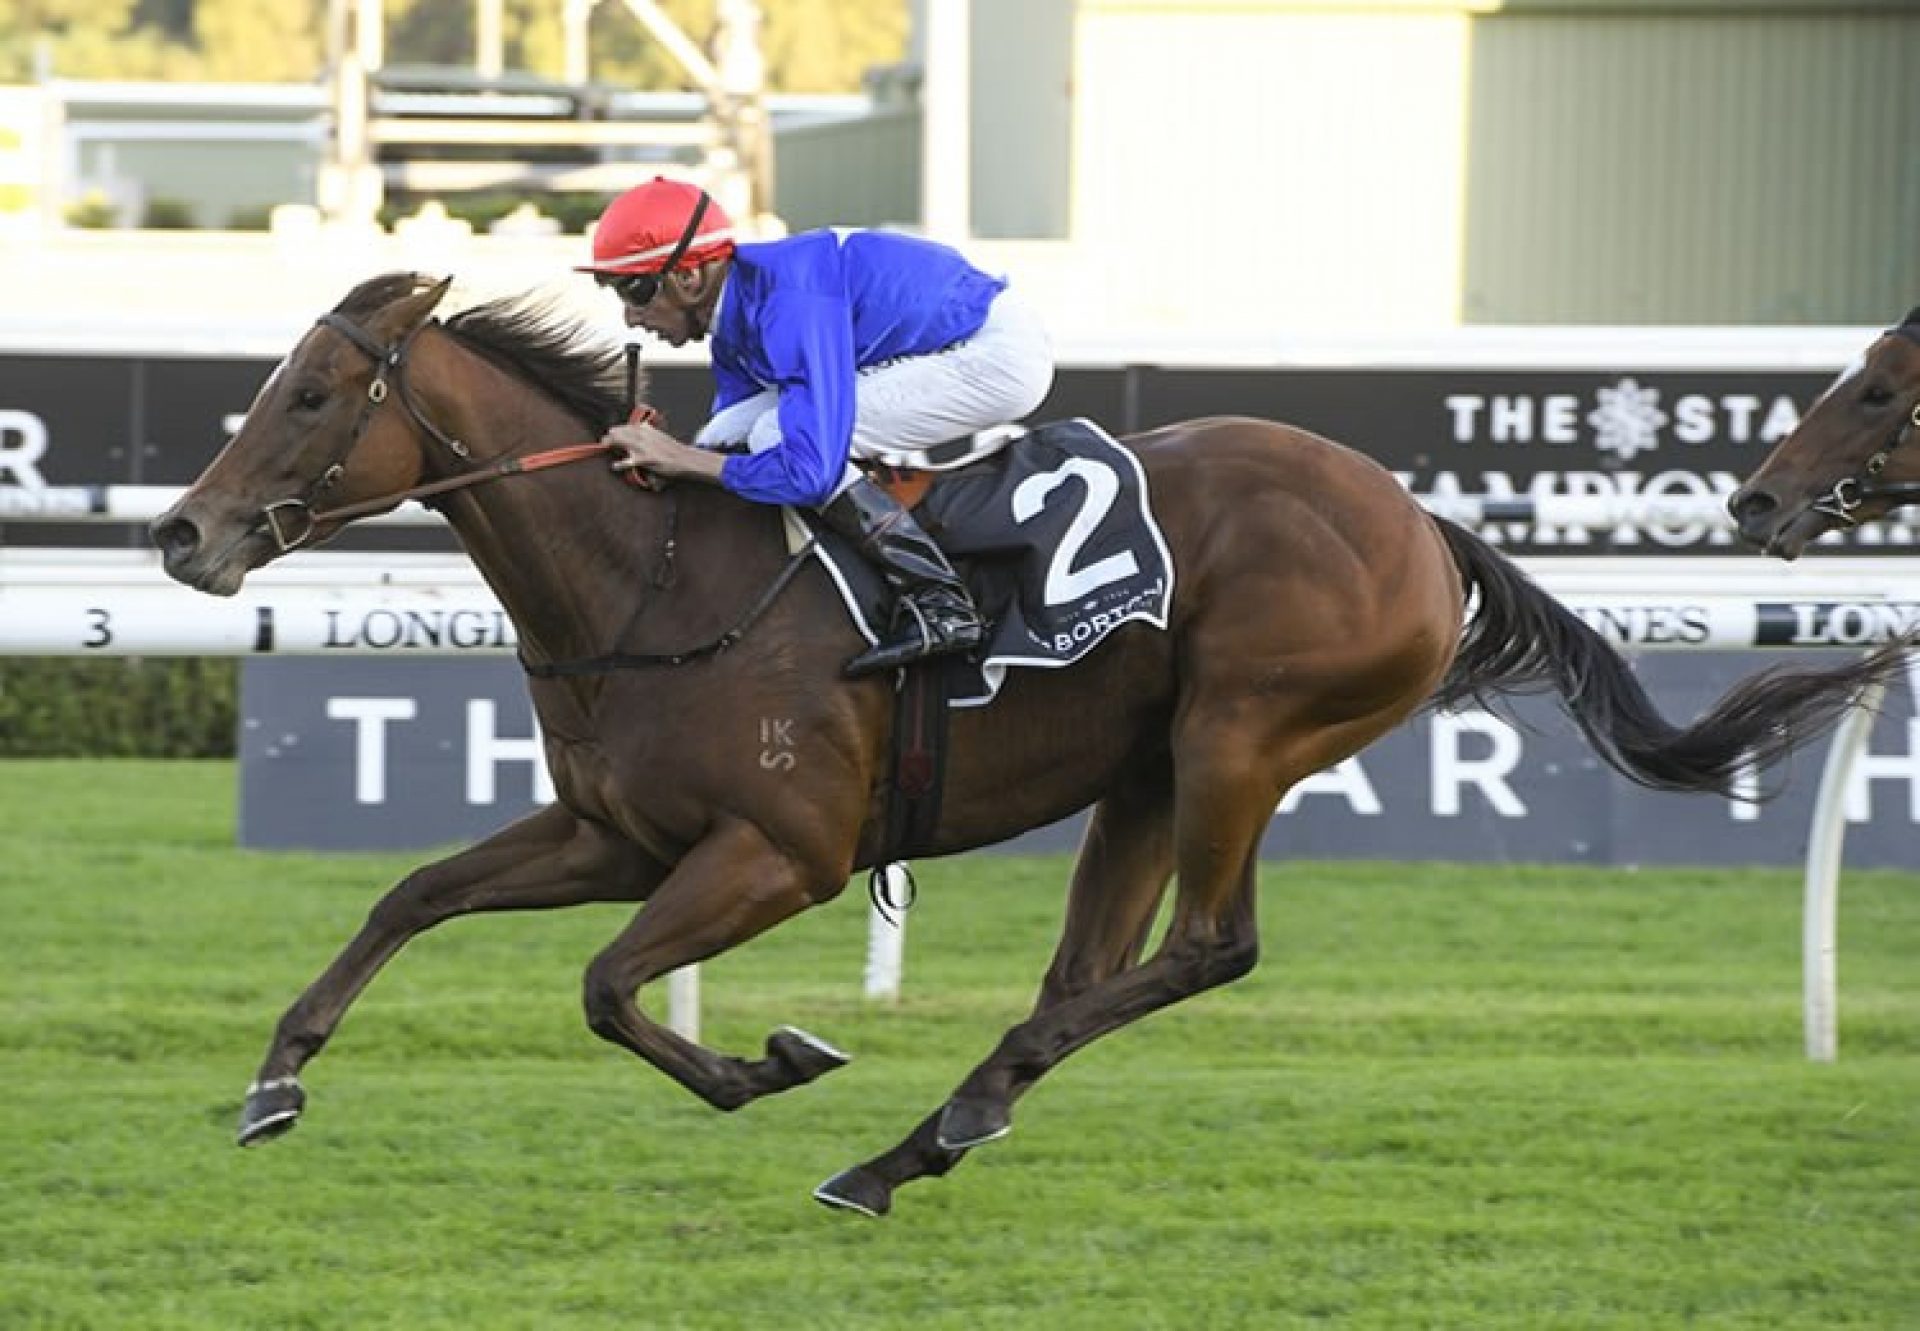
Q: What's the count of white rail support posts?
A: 3